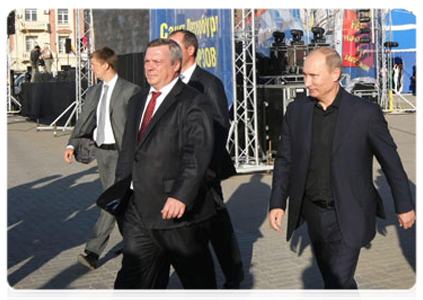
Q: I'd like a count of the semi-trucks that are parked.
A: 0